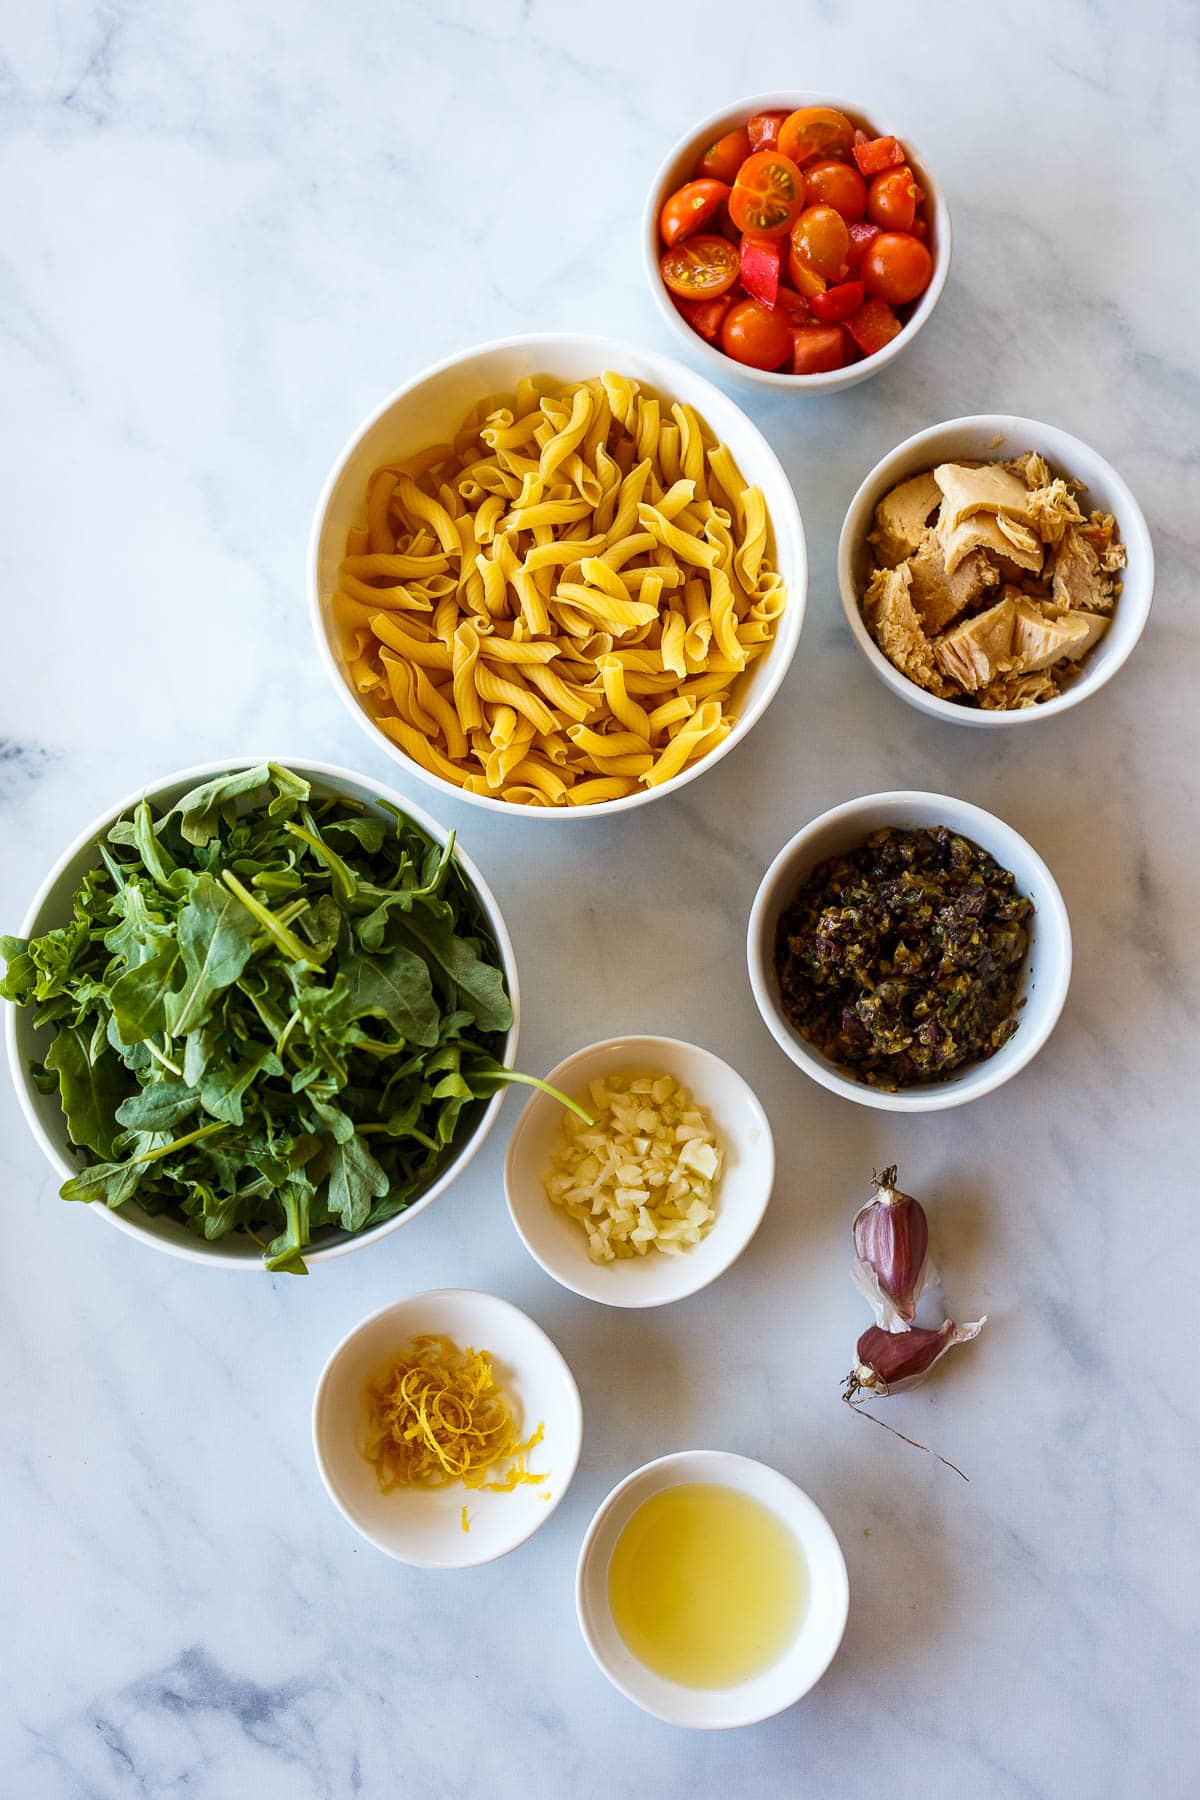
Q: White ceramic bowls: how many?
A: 8